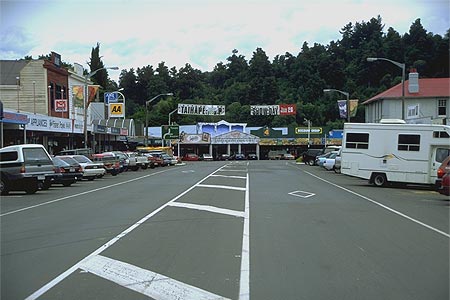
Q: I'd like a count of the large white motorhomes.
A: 1